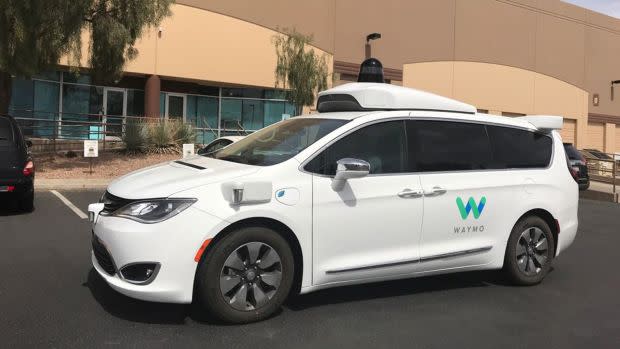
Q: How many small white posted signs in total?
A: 2